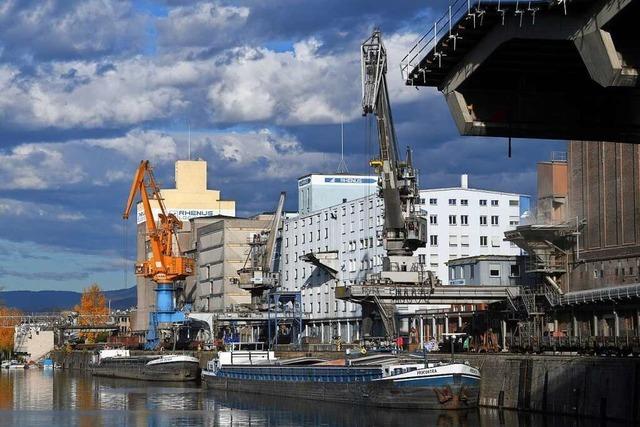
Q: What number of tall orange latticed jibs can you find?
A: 1